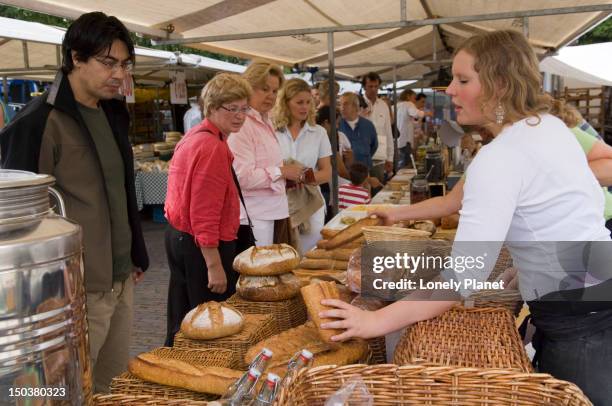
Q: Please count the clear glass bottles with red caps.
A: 4